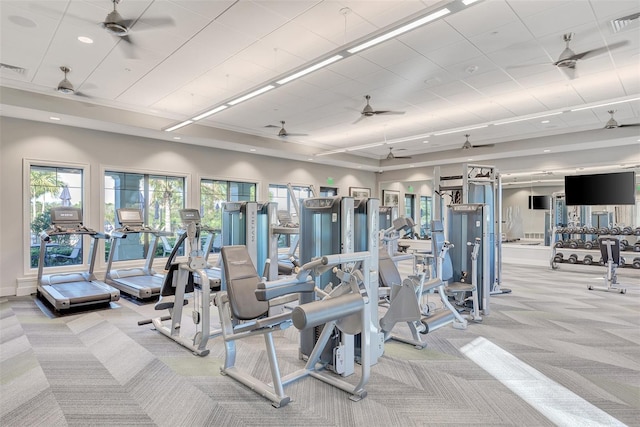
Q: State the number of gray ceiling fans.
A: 8